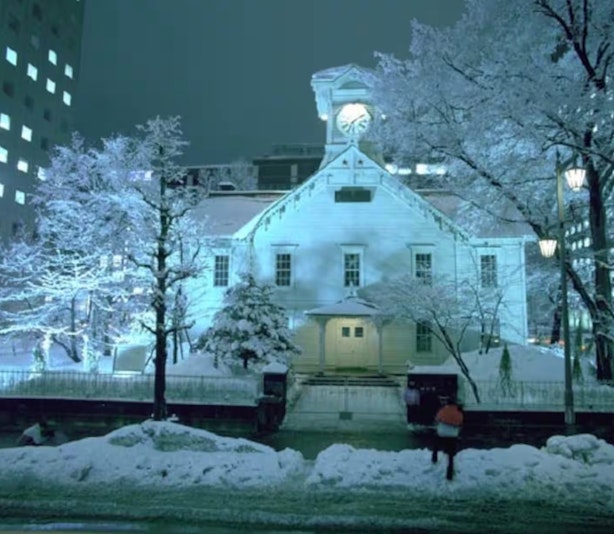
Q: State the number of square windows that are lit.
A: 13